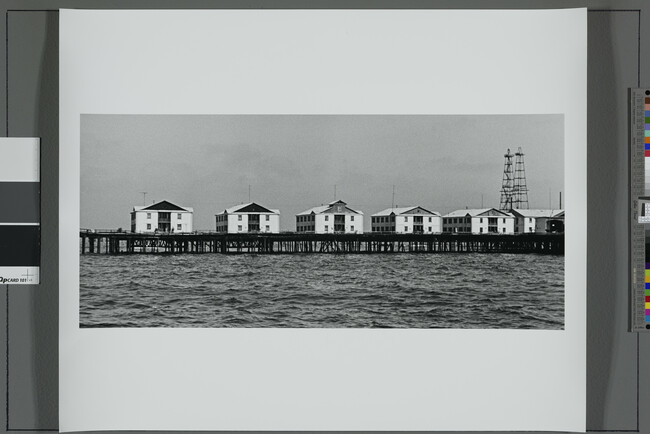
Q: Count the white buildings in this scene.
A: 6